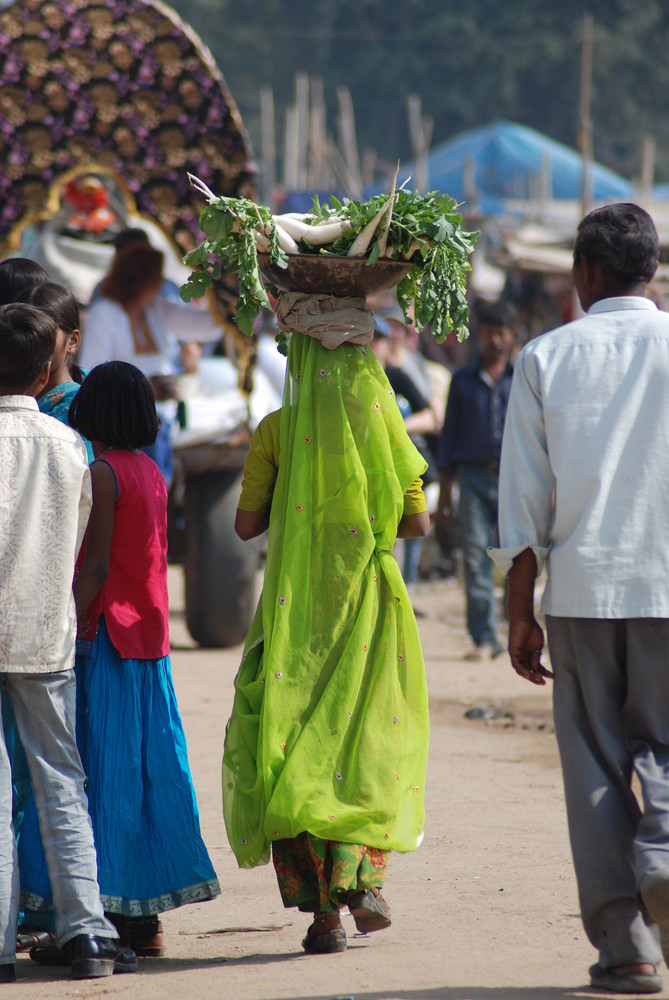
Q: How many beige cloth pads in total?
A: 1